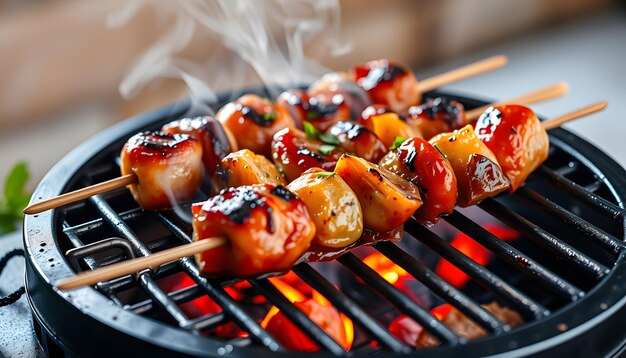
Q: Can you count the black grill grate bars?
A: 12